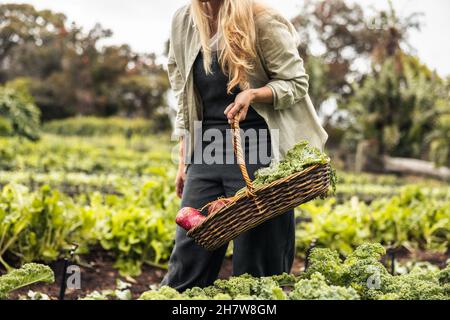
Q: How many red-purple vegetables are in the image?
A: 2